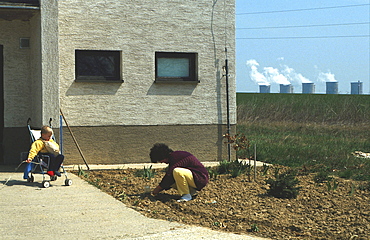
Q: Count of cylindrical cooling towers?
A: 5